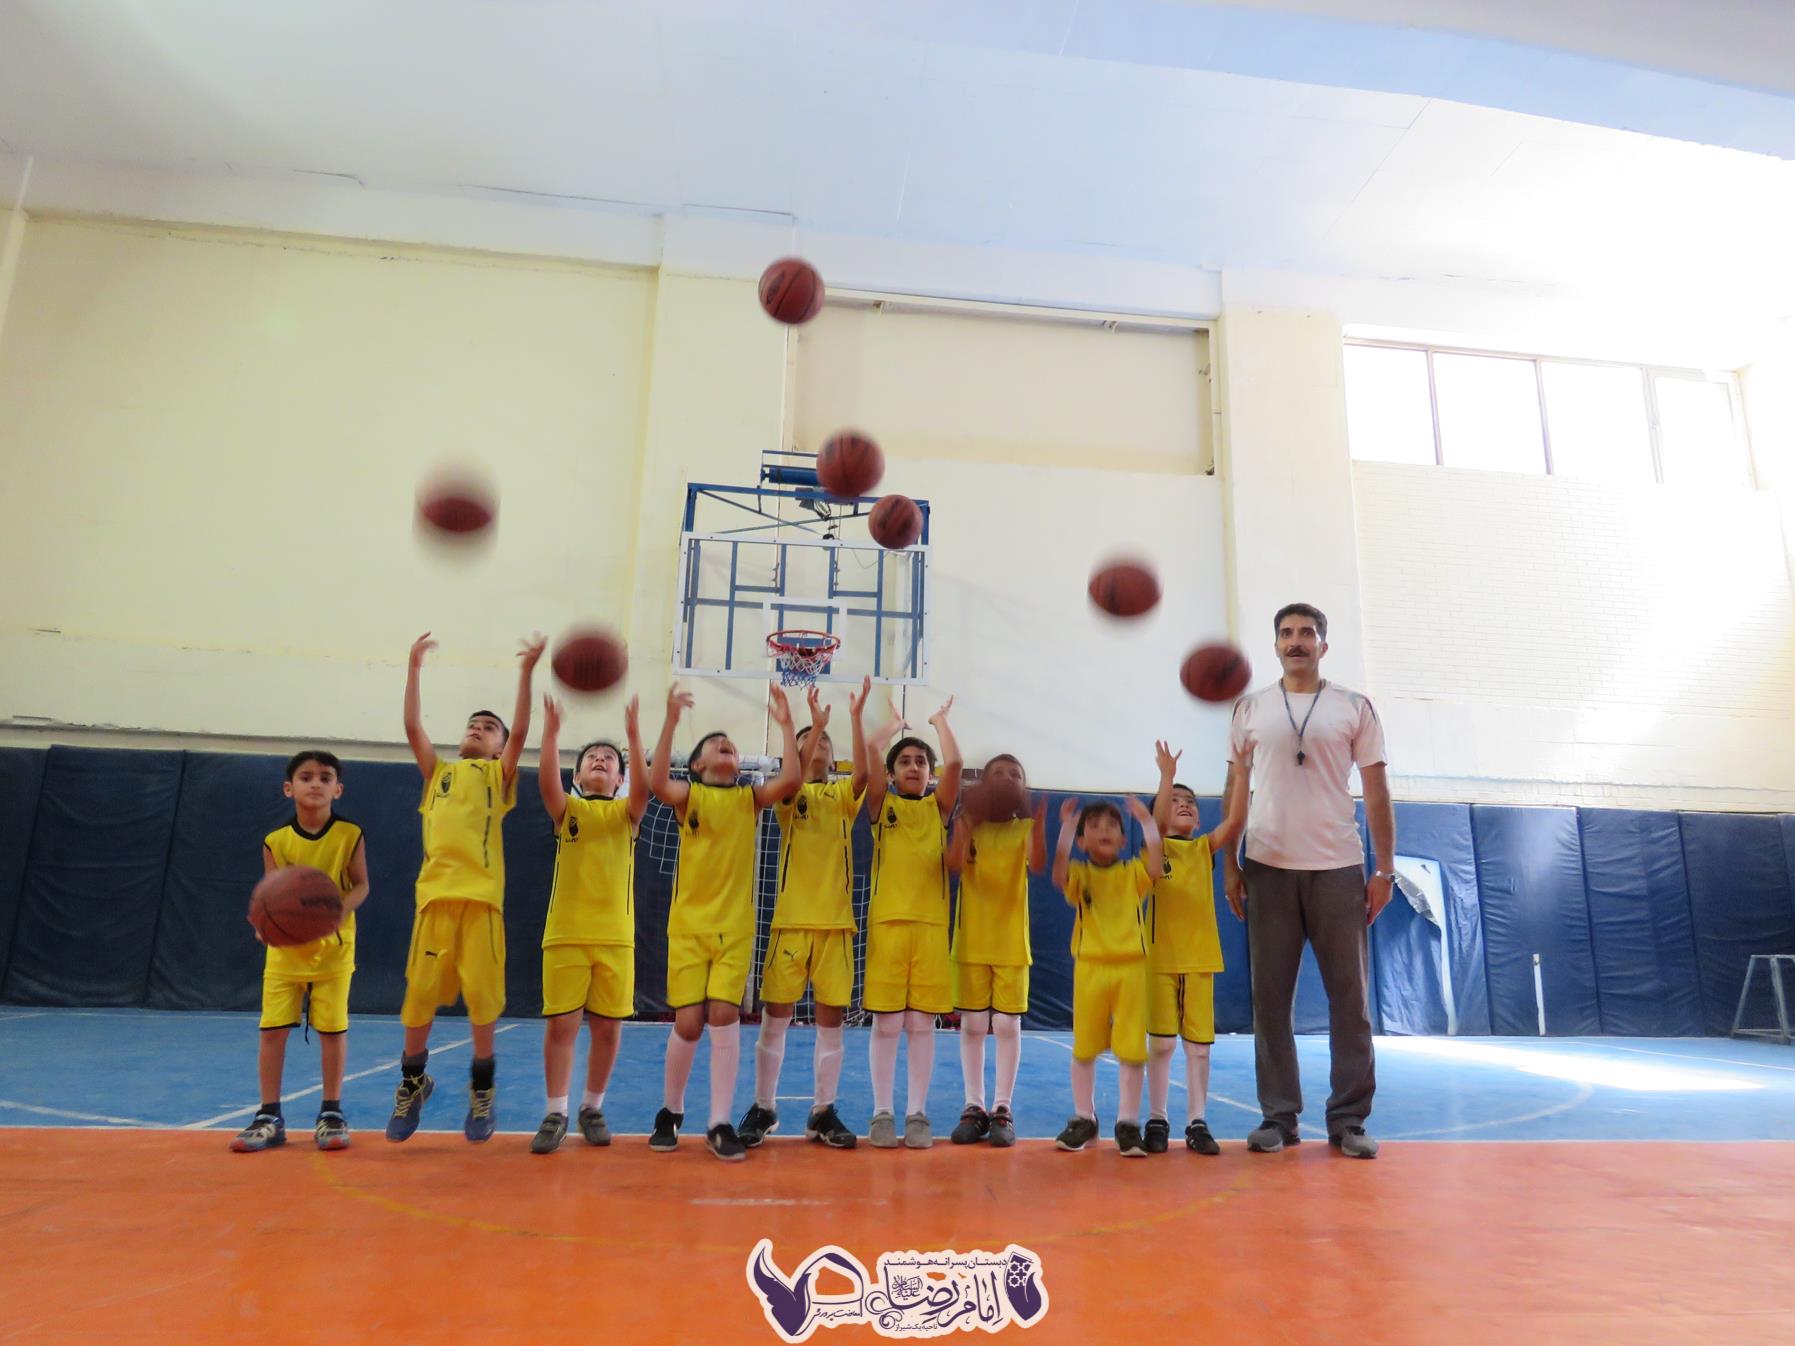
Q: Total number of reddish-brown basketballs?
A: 9